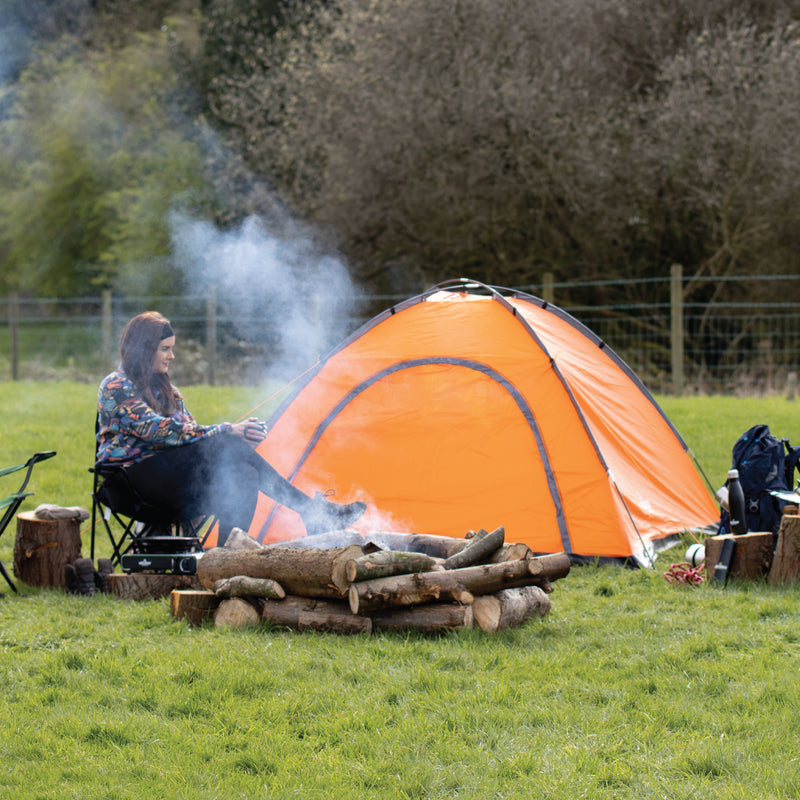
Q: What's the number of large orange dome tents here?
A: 1